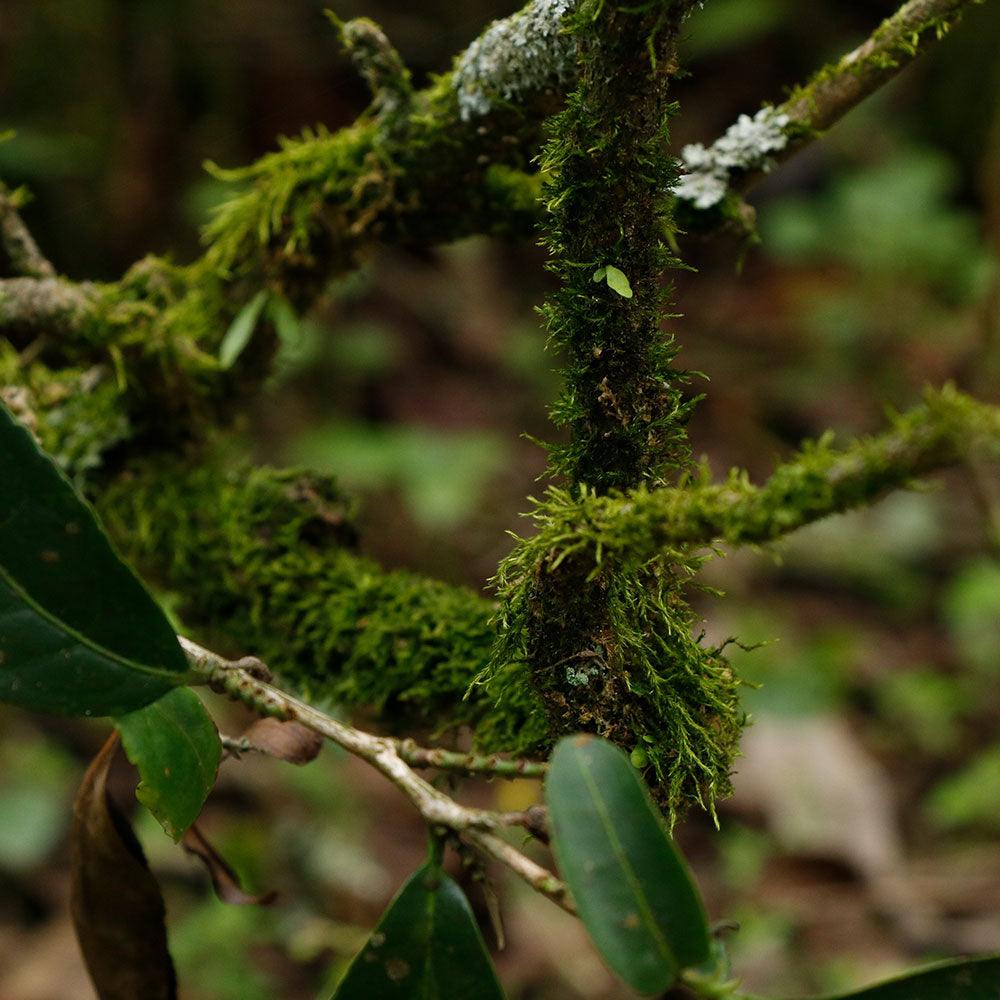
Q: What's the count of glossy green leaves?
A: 5